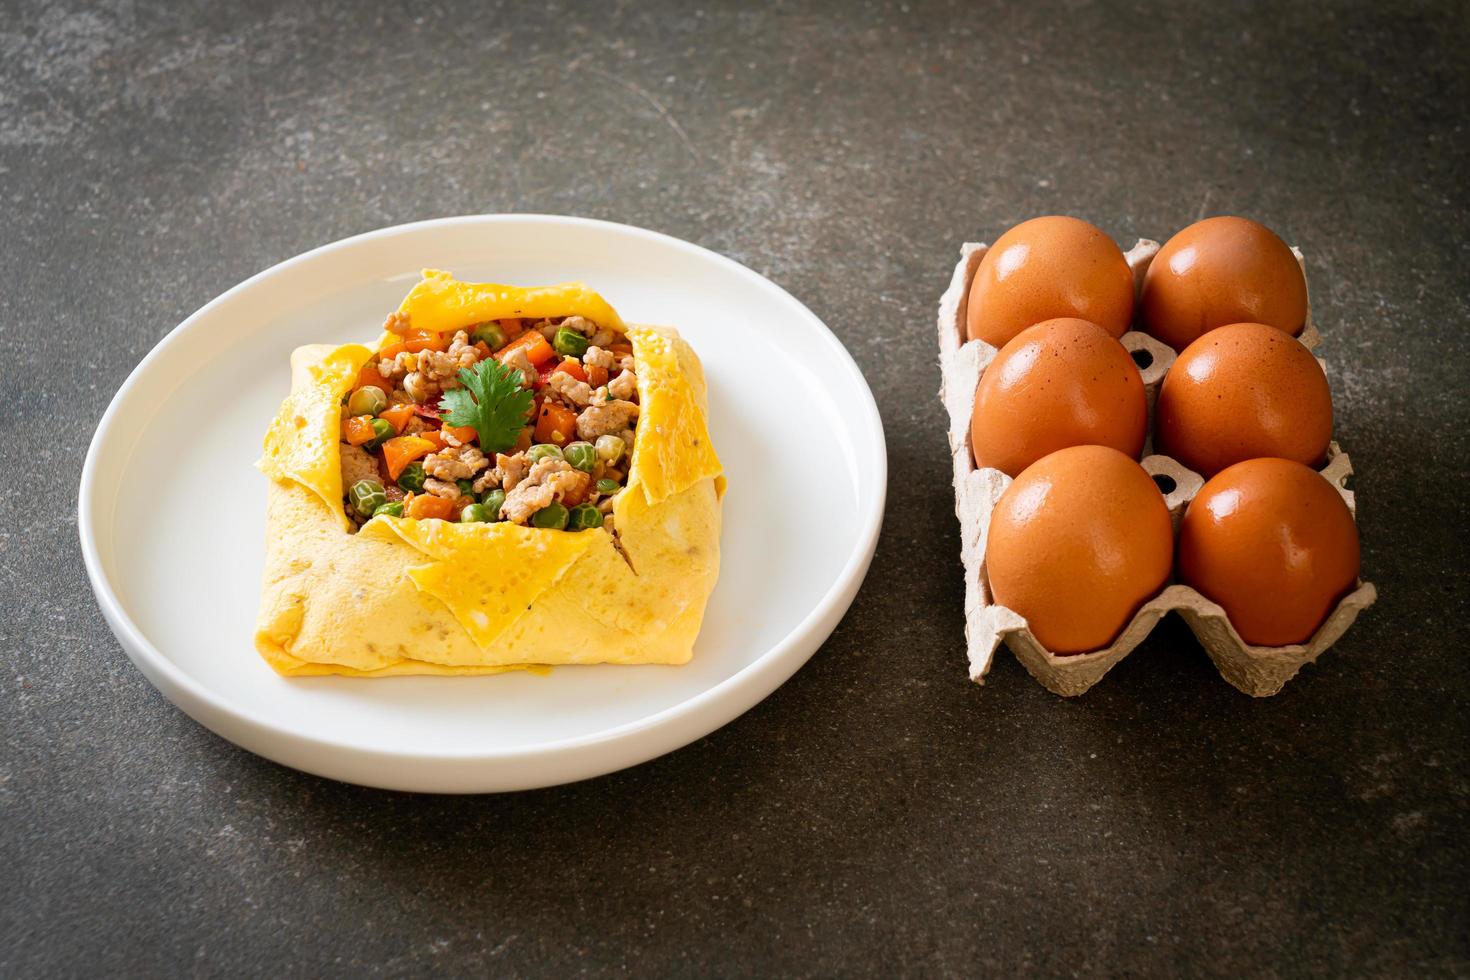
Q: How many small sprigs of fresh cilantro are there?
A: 1